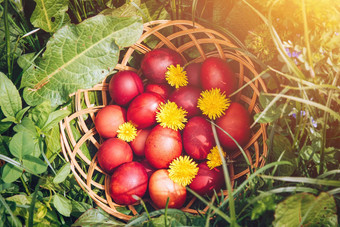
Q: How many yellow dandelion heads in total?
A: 6